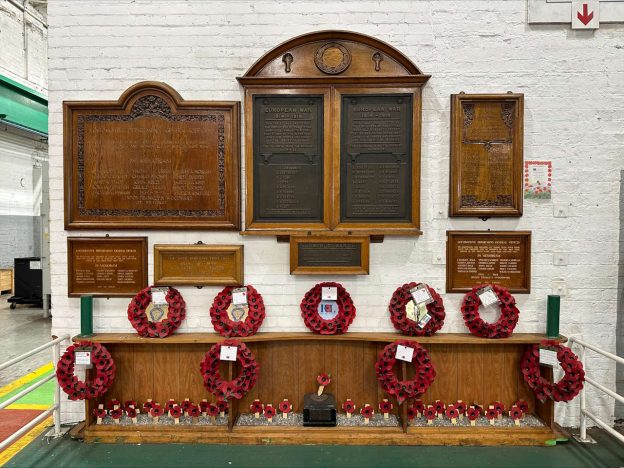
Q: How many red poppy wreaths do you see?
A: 9